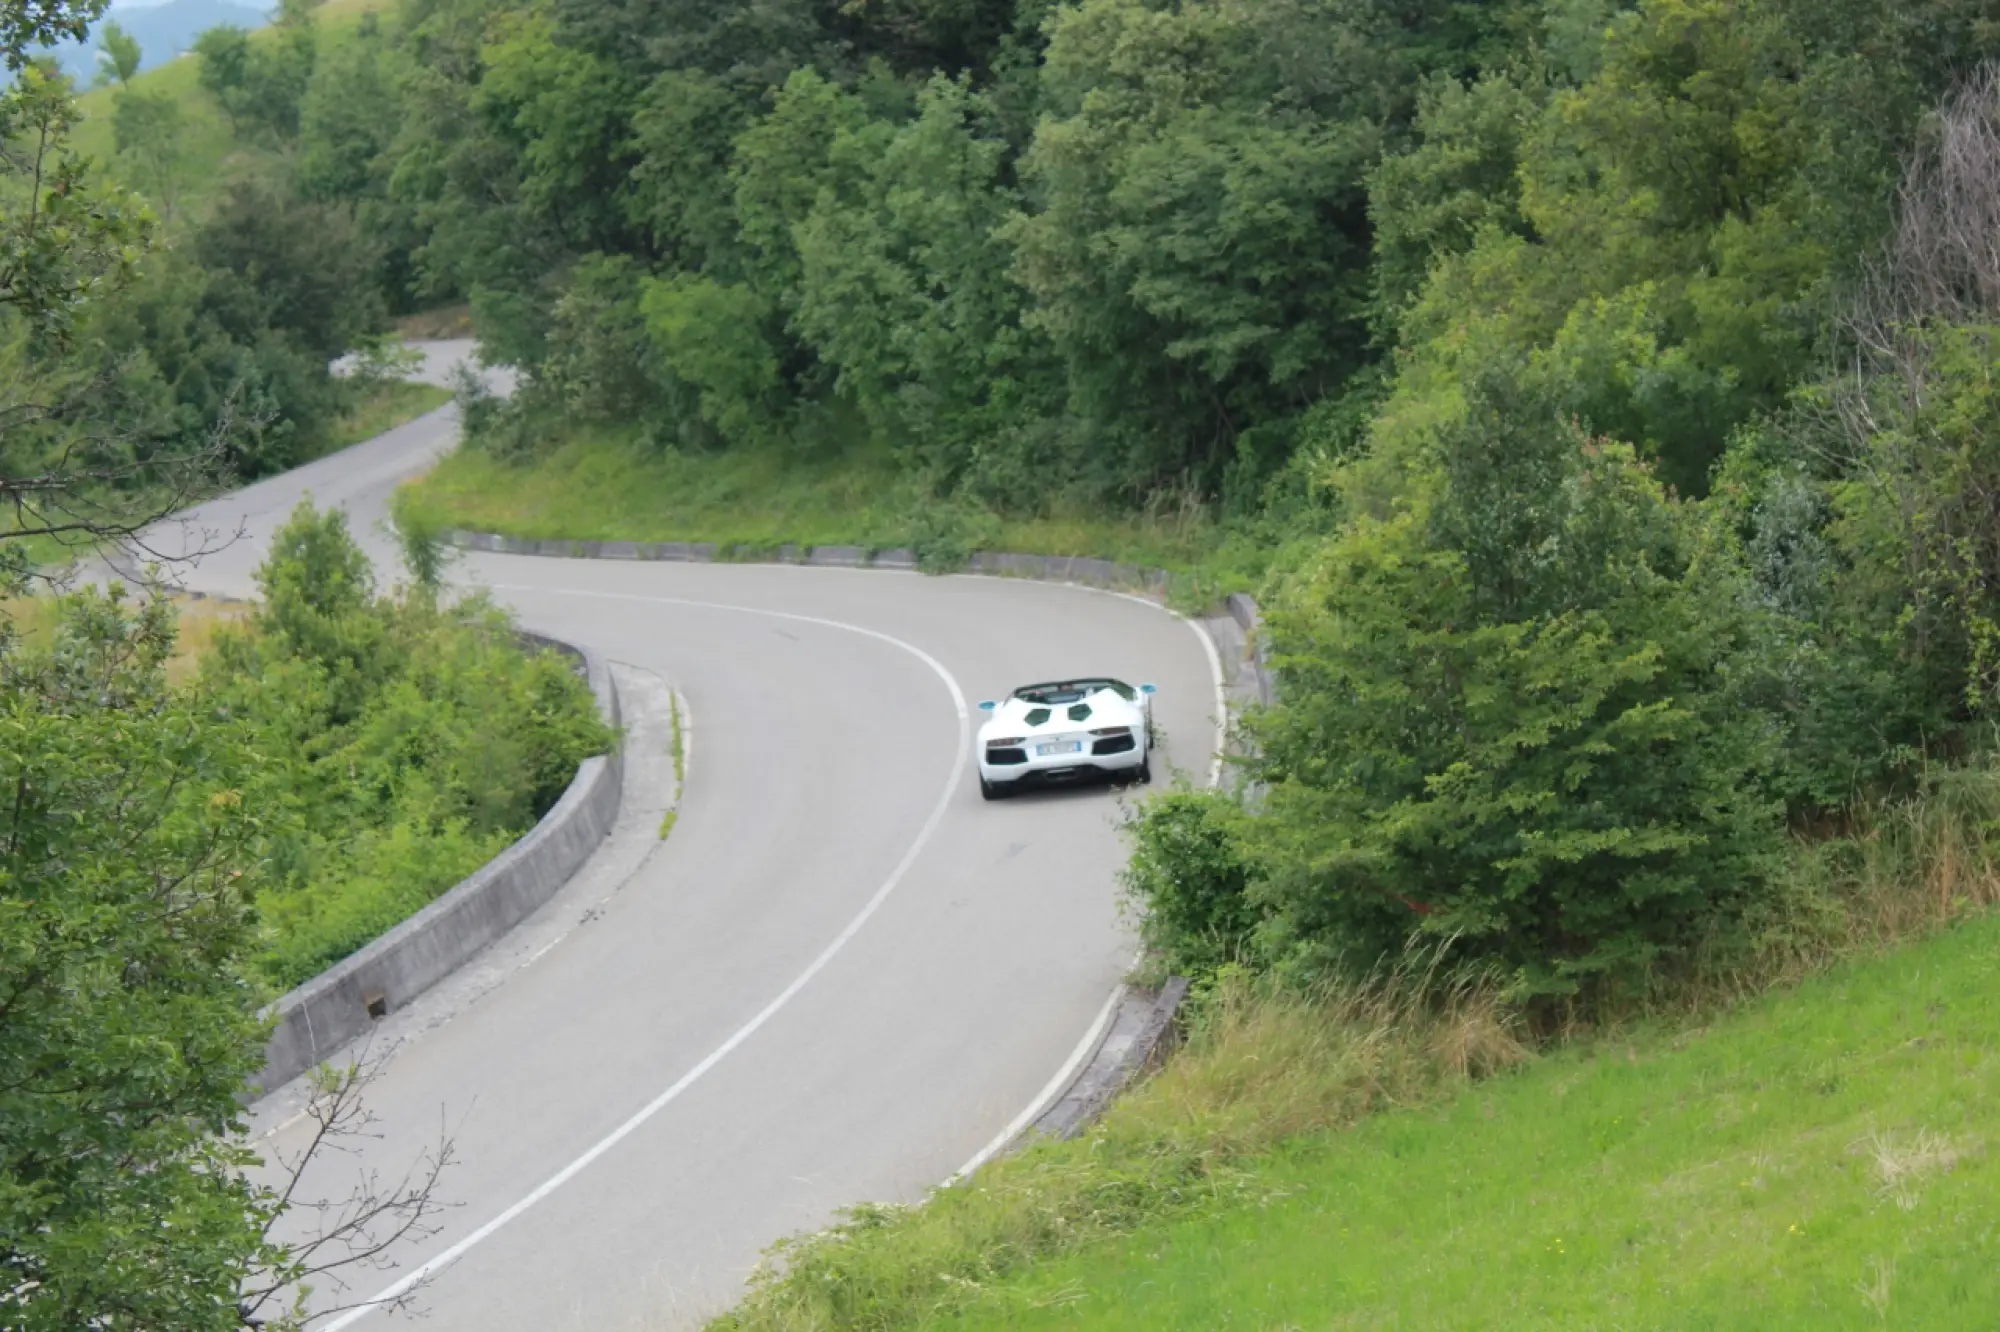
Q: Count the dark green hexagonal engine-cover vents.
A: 2